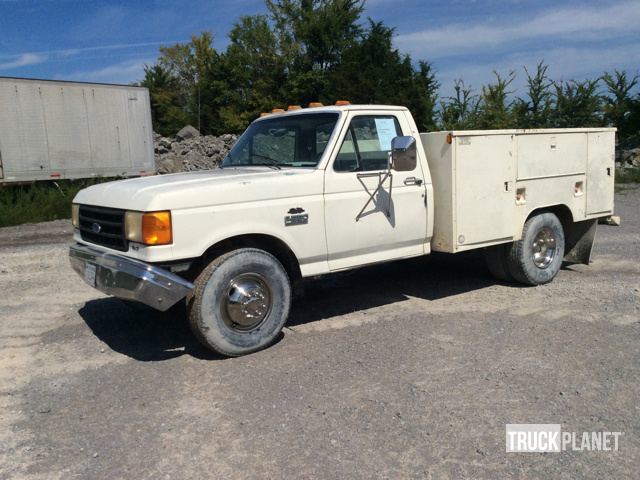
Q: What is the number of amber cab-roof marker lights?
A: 5